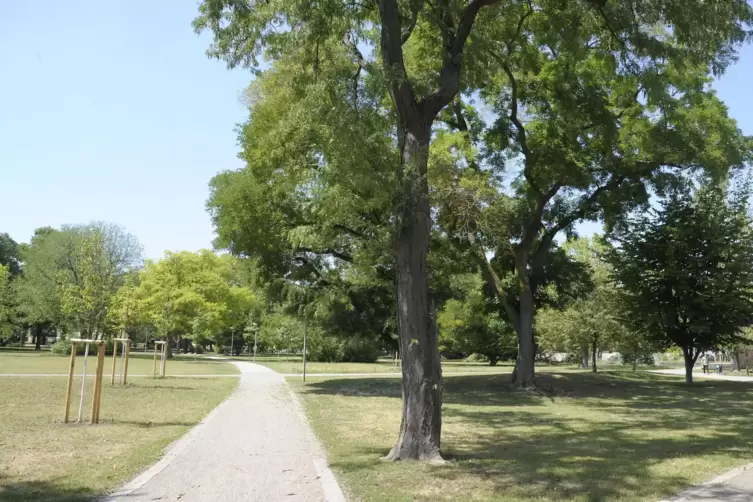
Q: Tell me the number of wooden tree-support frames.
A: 3